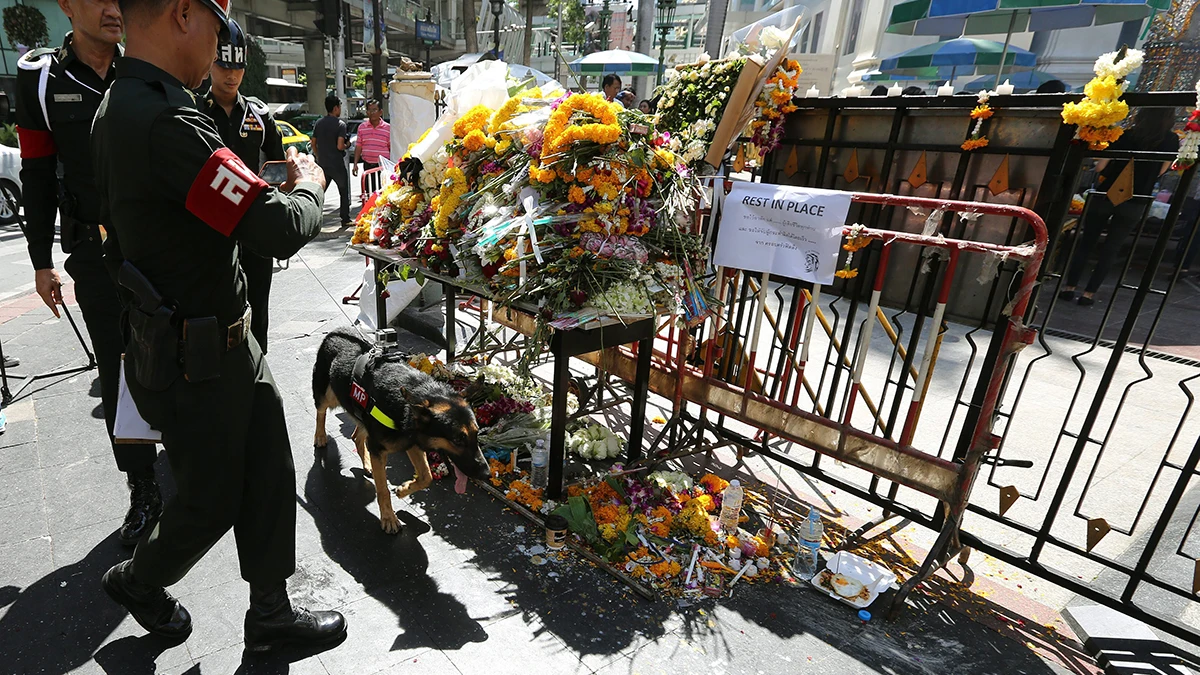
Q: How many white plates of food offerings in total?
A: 1